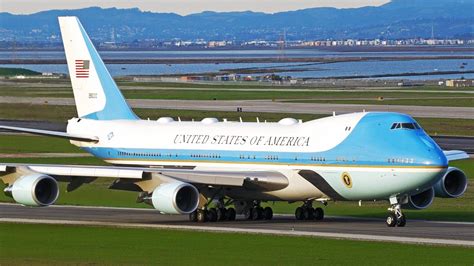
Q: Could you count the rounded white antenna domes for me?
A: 3